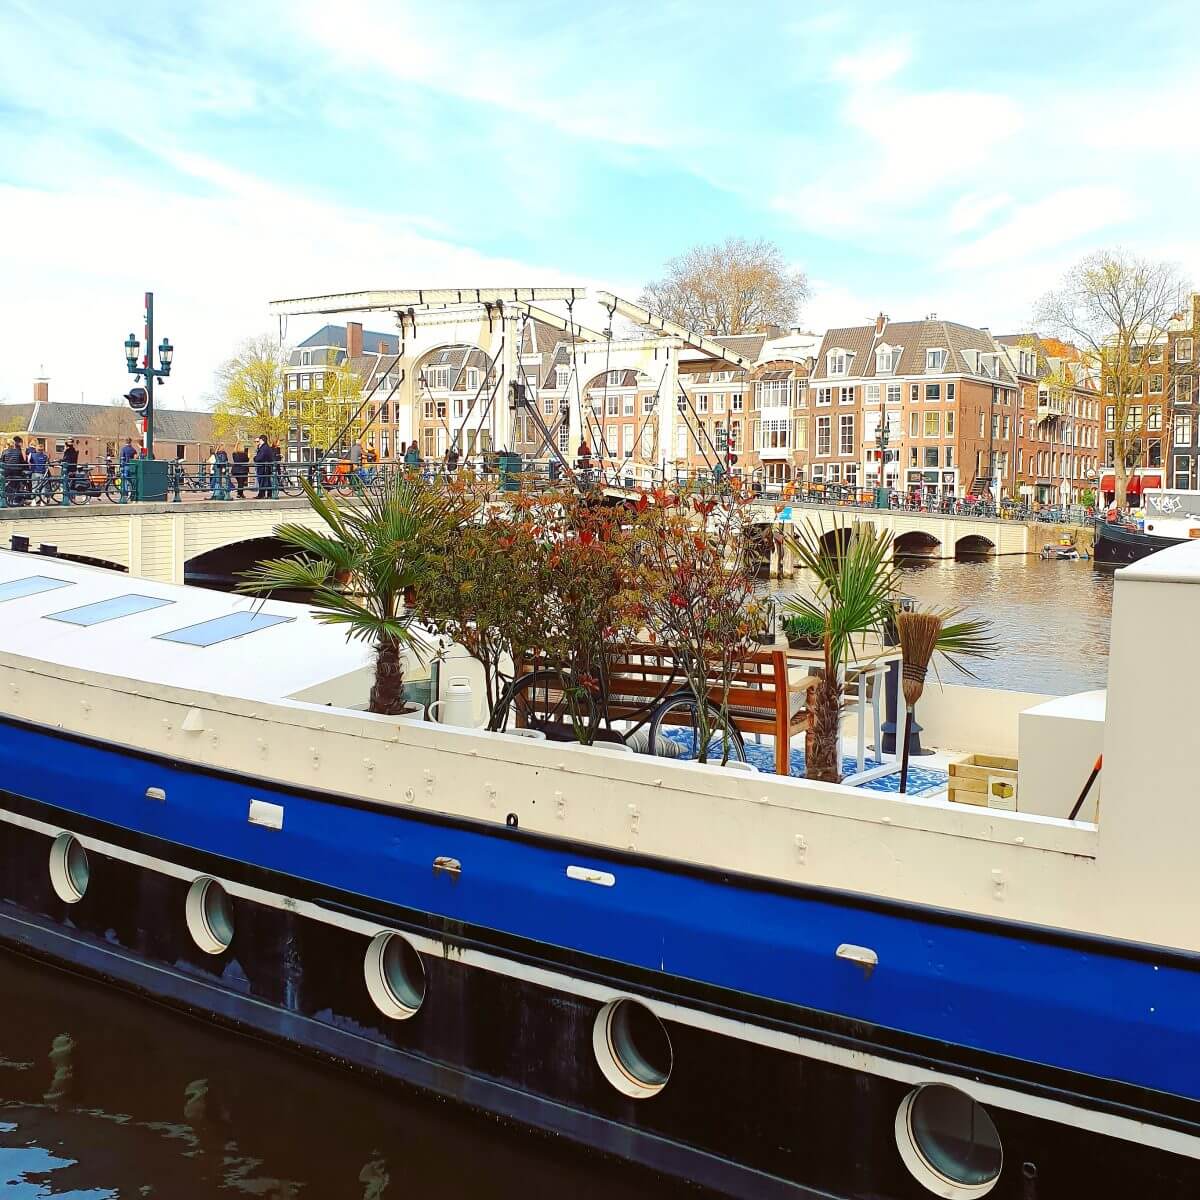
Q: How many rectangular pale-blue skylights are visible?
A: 3